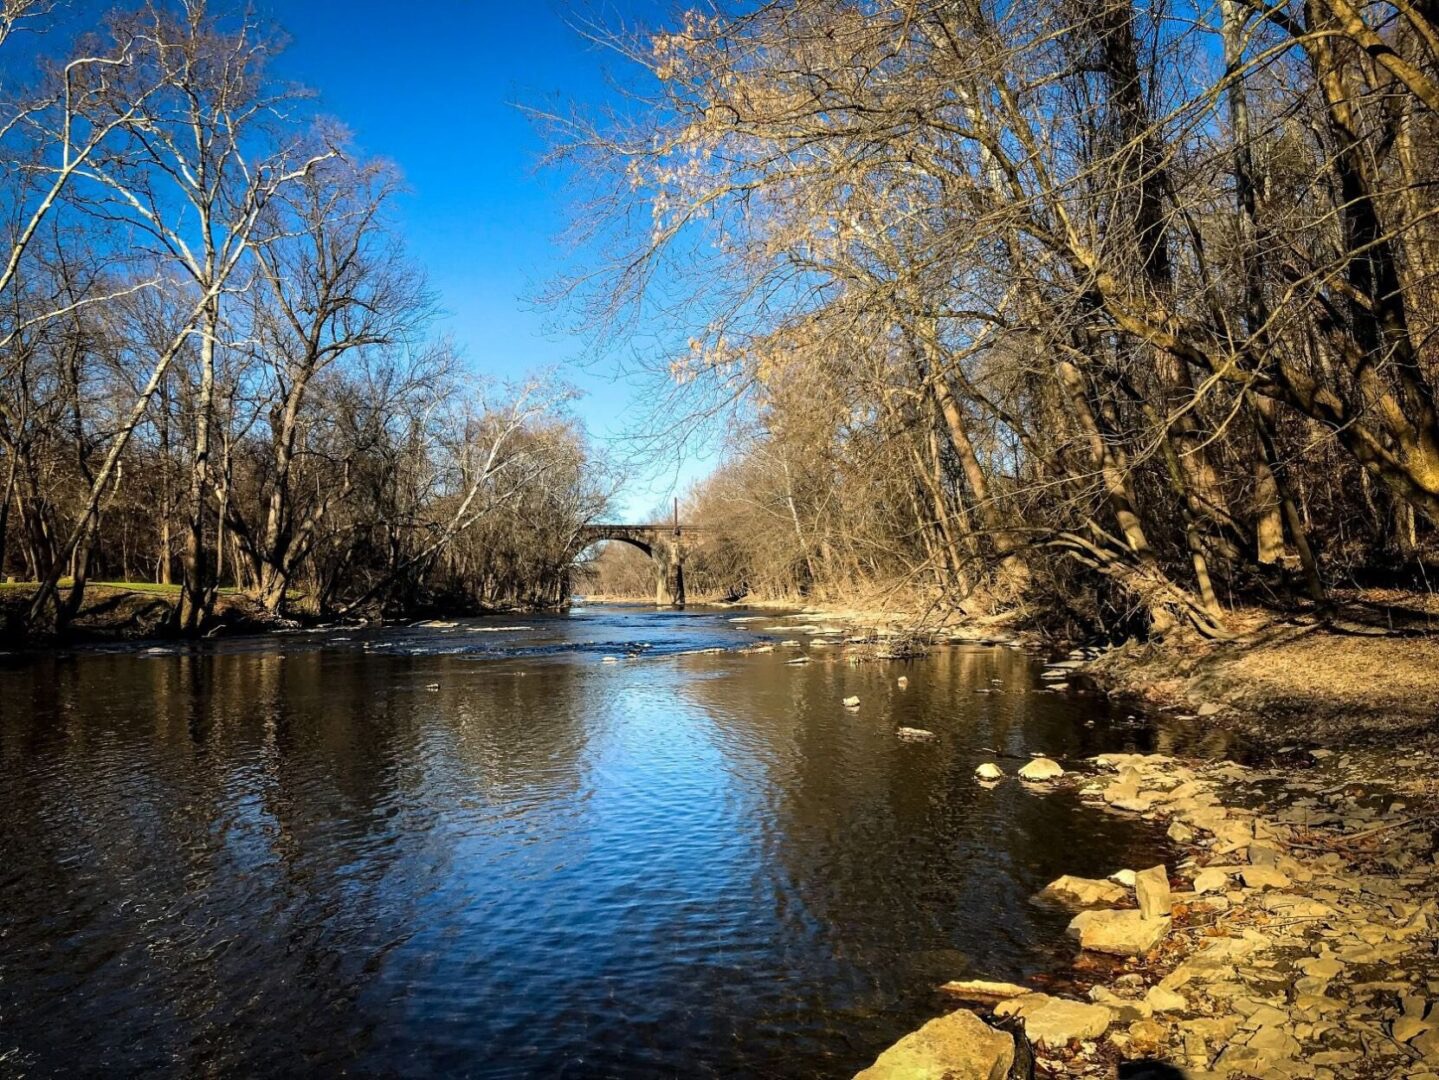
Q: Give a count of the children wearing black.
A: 0